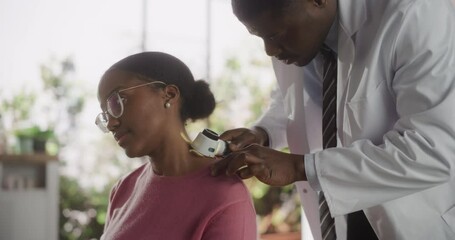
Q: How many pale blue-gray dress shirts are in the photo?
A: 1